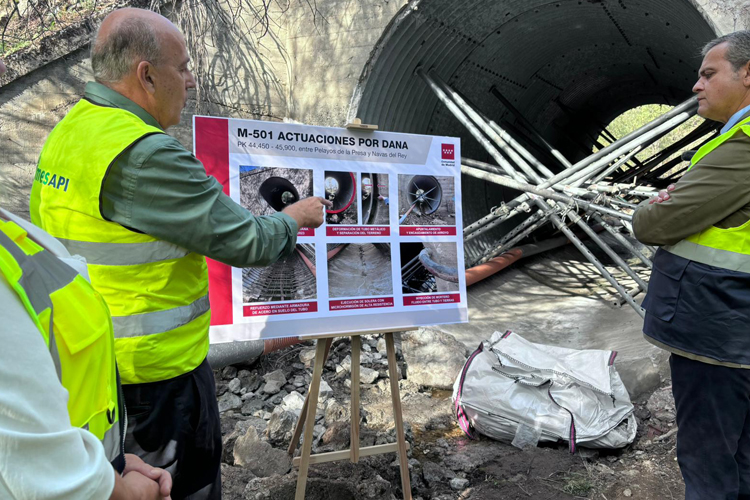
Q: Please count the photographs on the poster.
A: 7